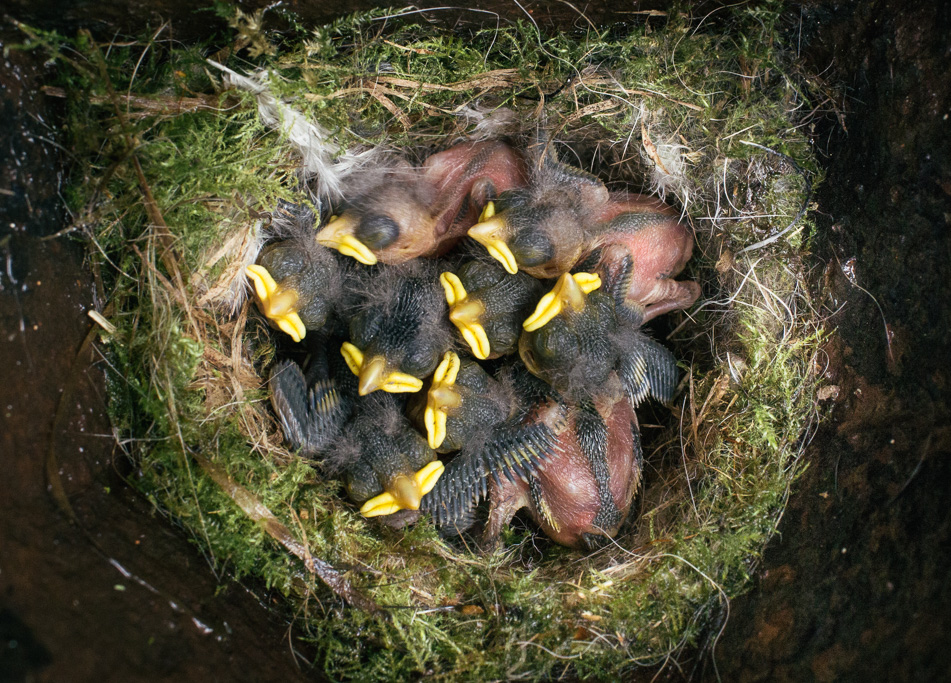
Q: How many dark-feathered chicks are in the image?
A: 6